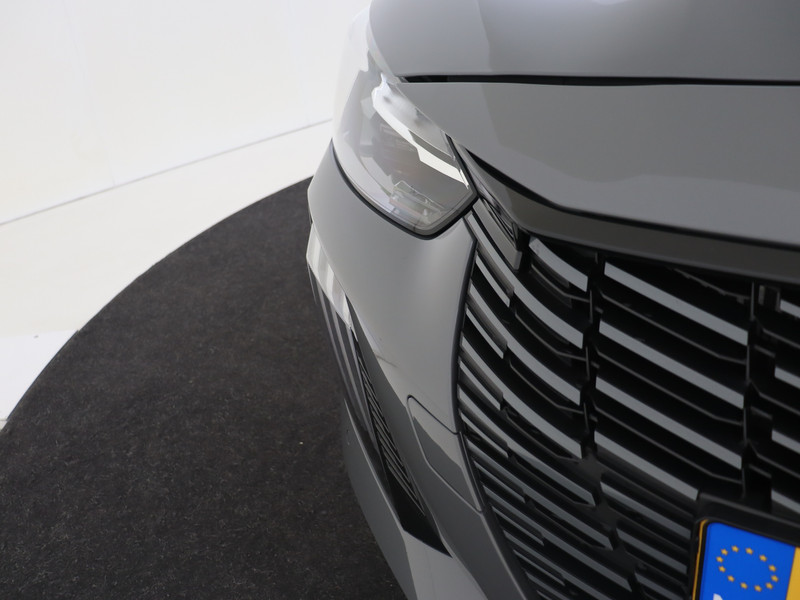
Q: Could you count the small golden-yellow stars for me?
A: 12